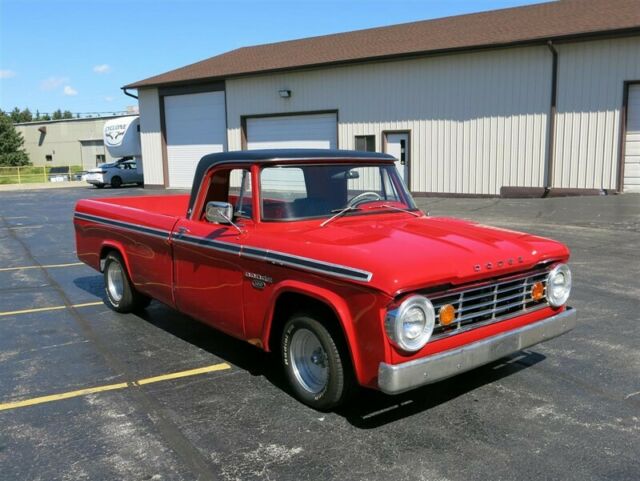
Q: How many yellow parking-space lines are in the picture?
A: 3